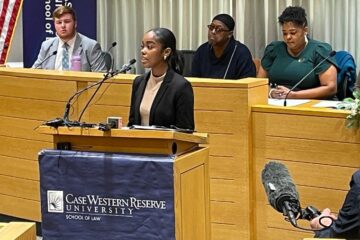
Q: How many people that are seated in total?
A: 3